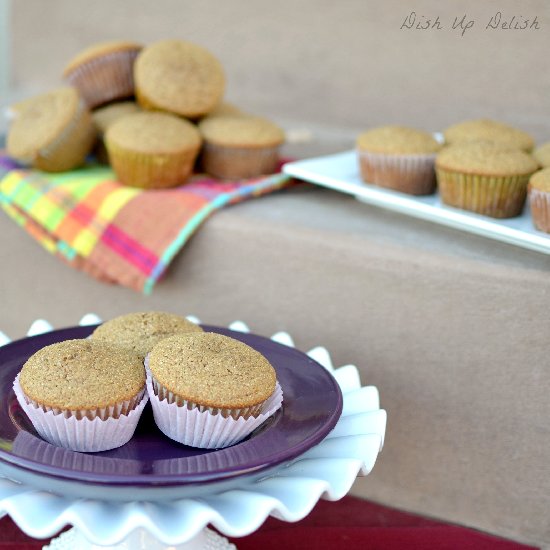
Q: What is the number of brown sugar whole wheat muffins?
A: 15